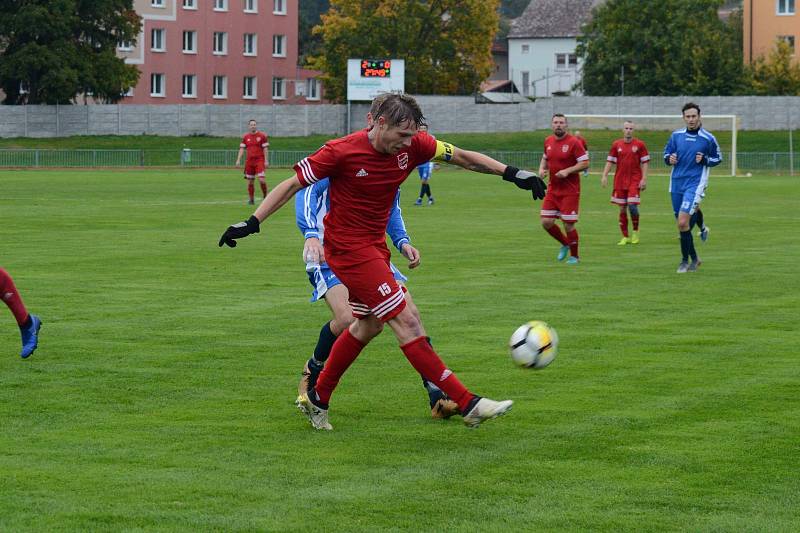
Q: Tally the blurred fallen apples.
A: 0